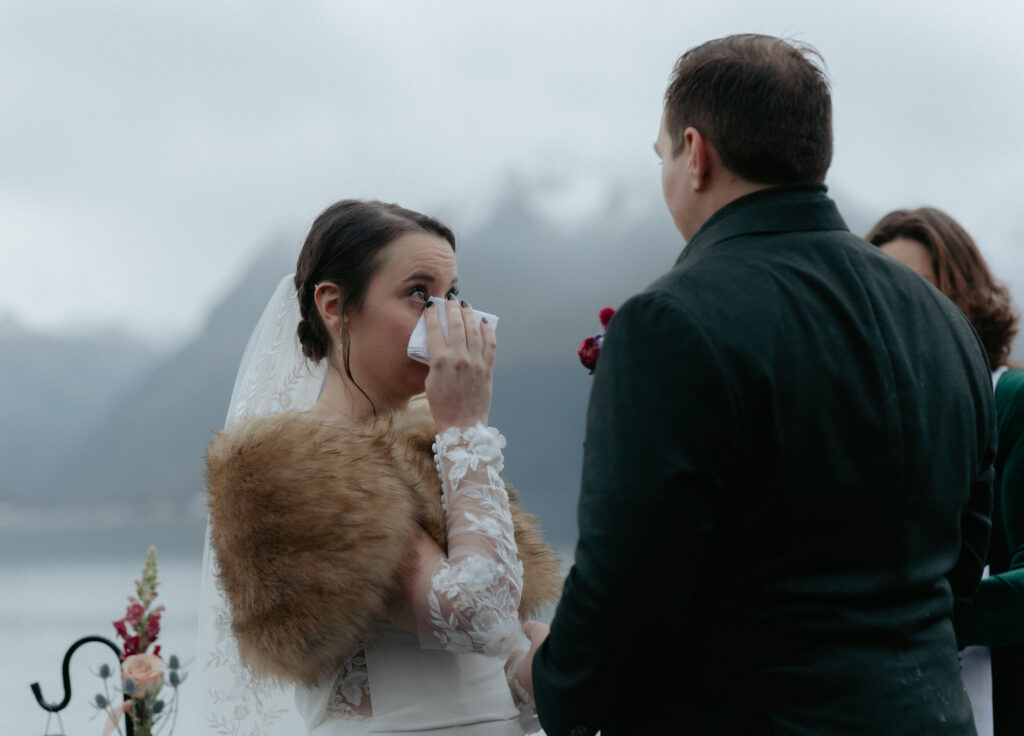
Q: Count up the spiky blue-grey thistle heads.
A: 6